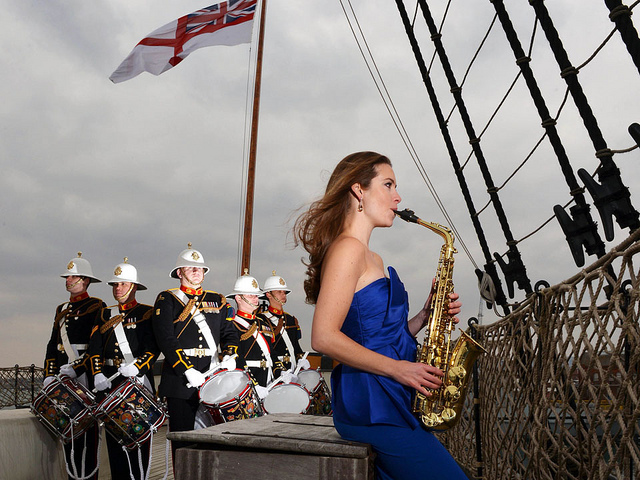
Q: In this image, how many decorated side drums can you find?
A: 5